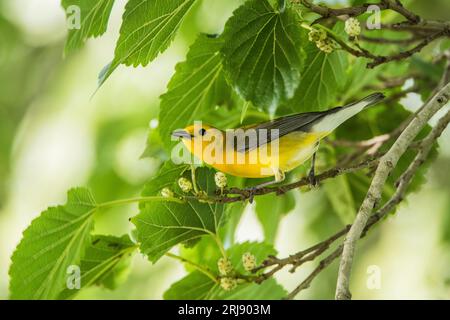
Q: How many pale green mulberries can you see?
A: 9